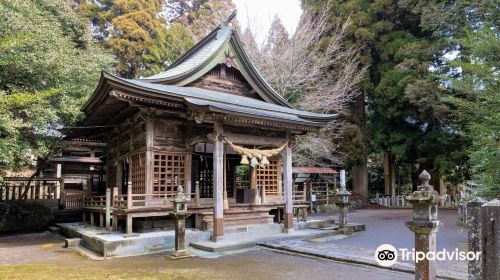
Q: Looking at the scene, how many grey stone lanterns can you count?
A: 3